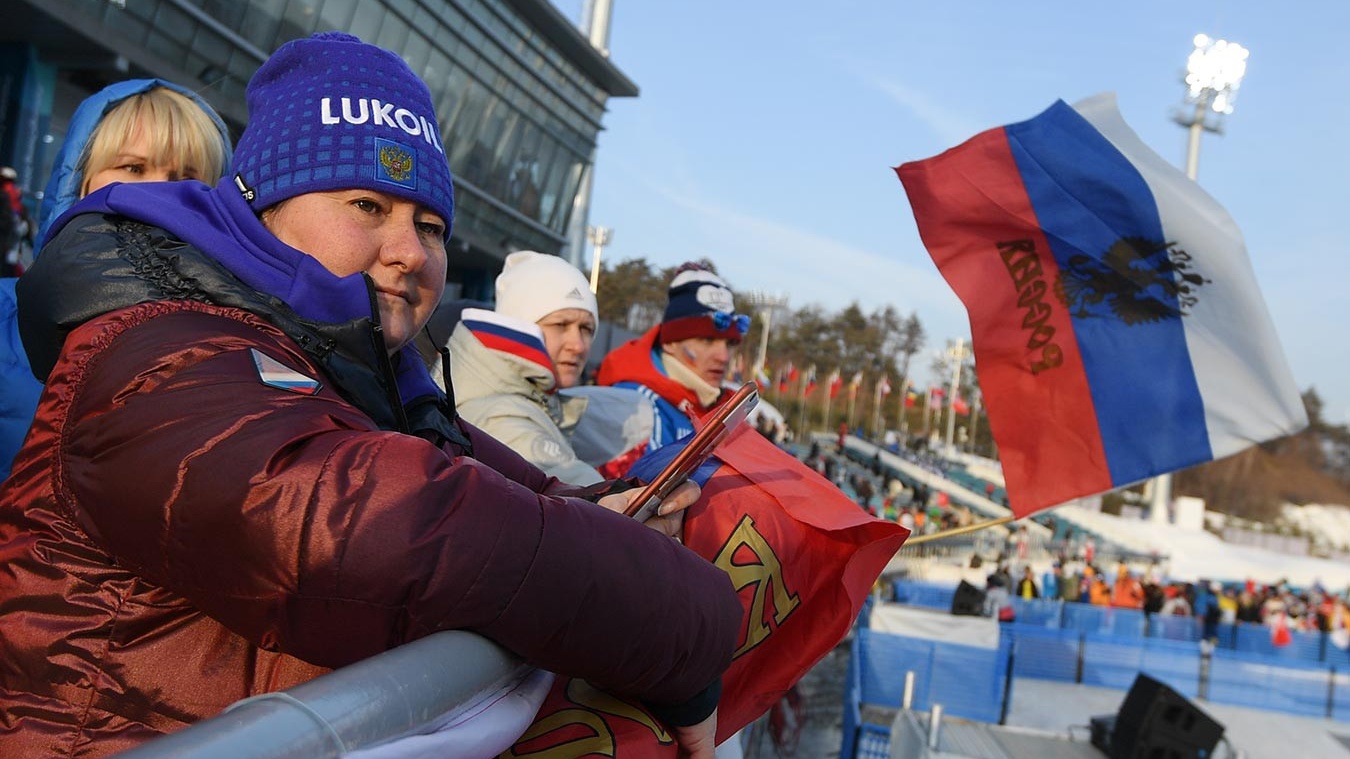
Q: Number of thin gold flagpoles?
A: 1